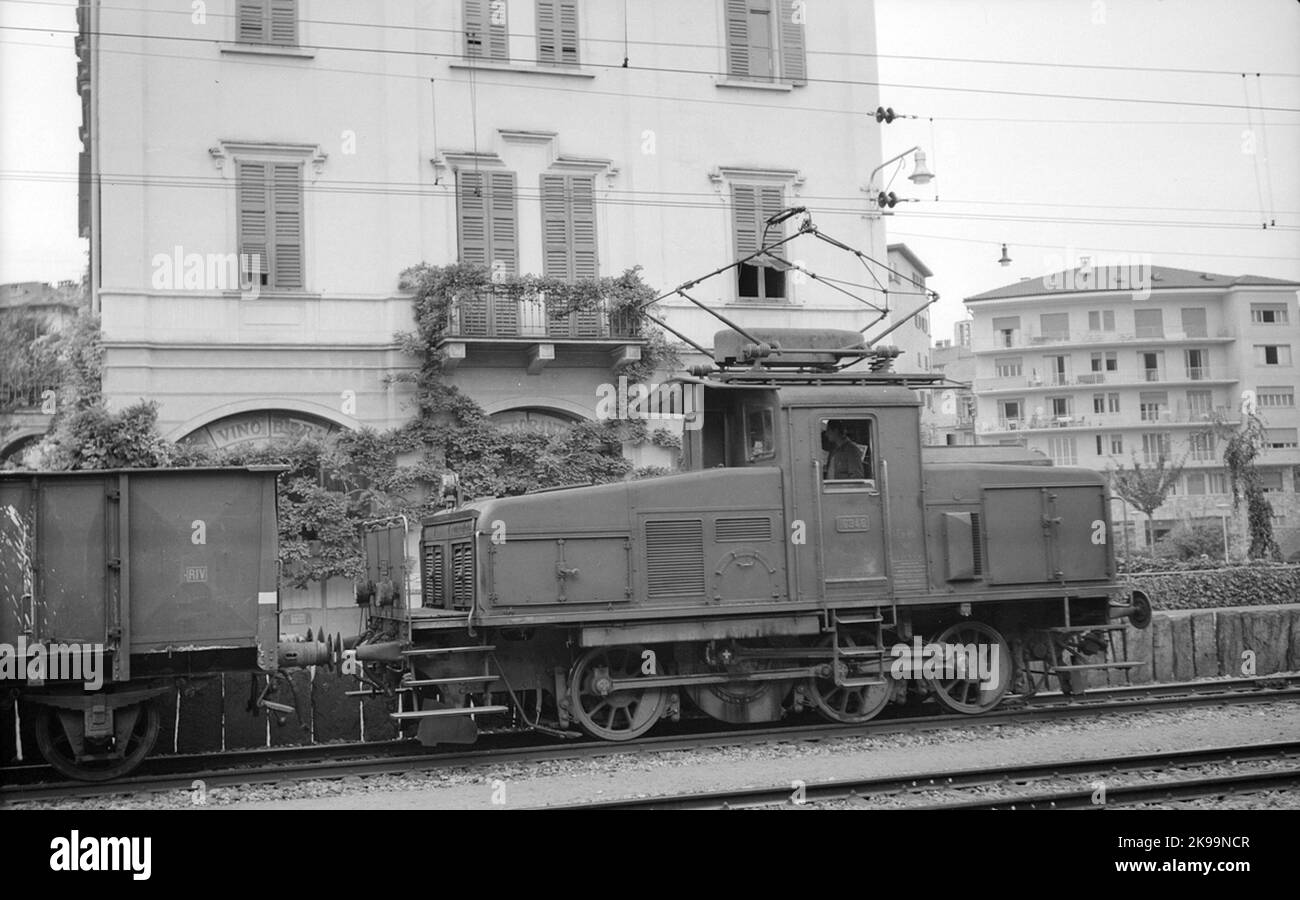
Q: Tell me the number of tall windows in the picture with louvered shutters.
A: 8